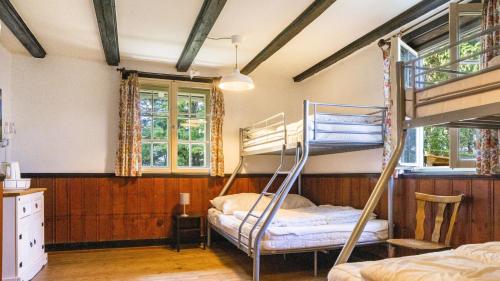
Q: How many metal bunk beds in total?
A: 2